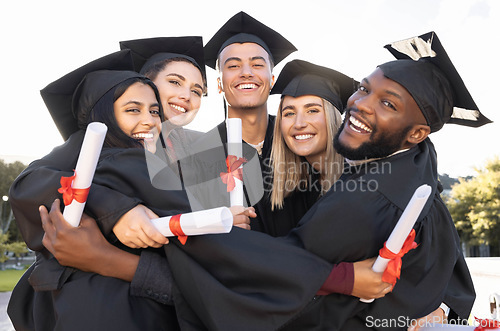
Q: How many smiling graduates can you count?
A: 5